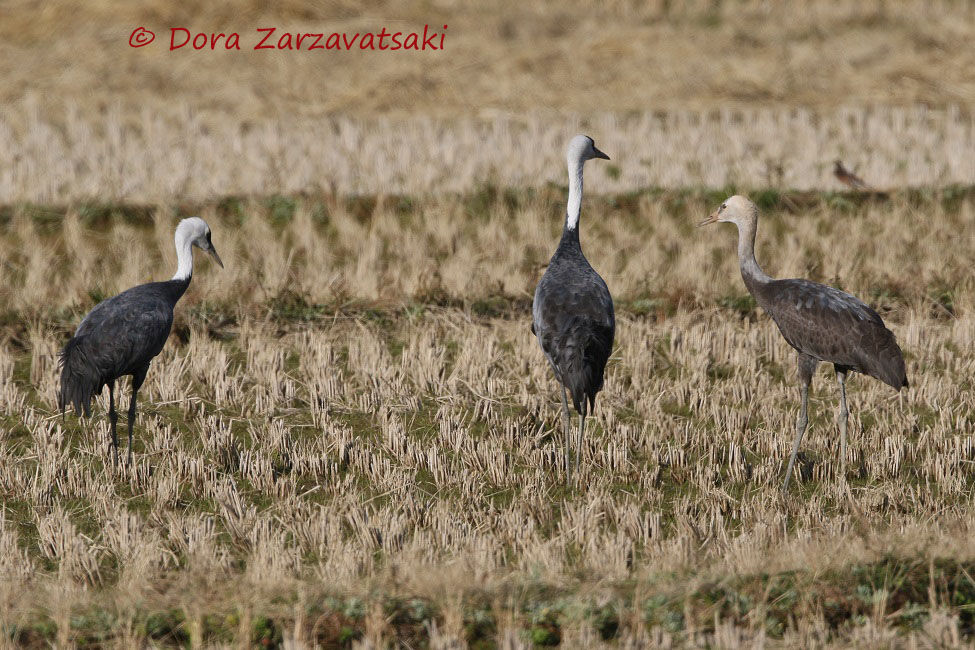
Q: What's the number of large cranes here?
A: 3